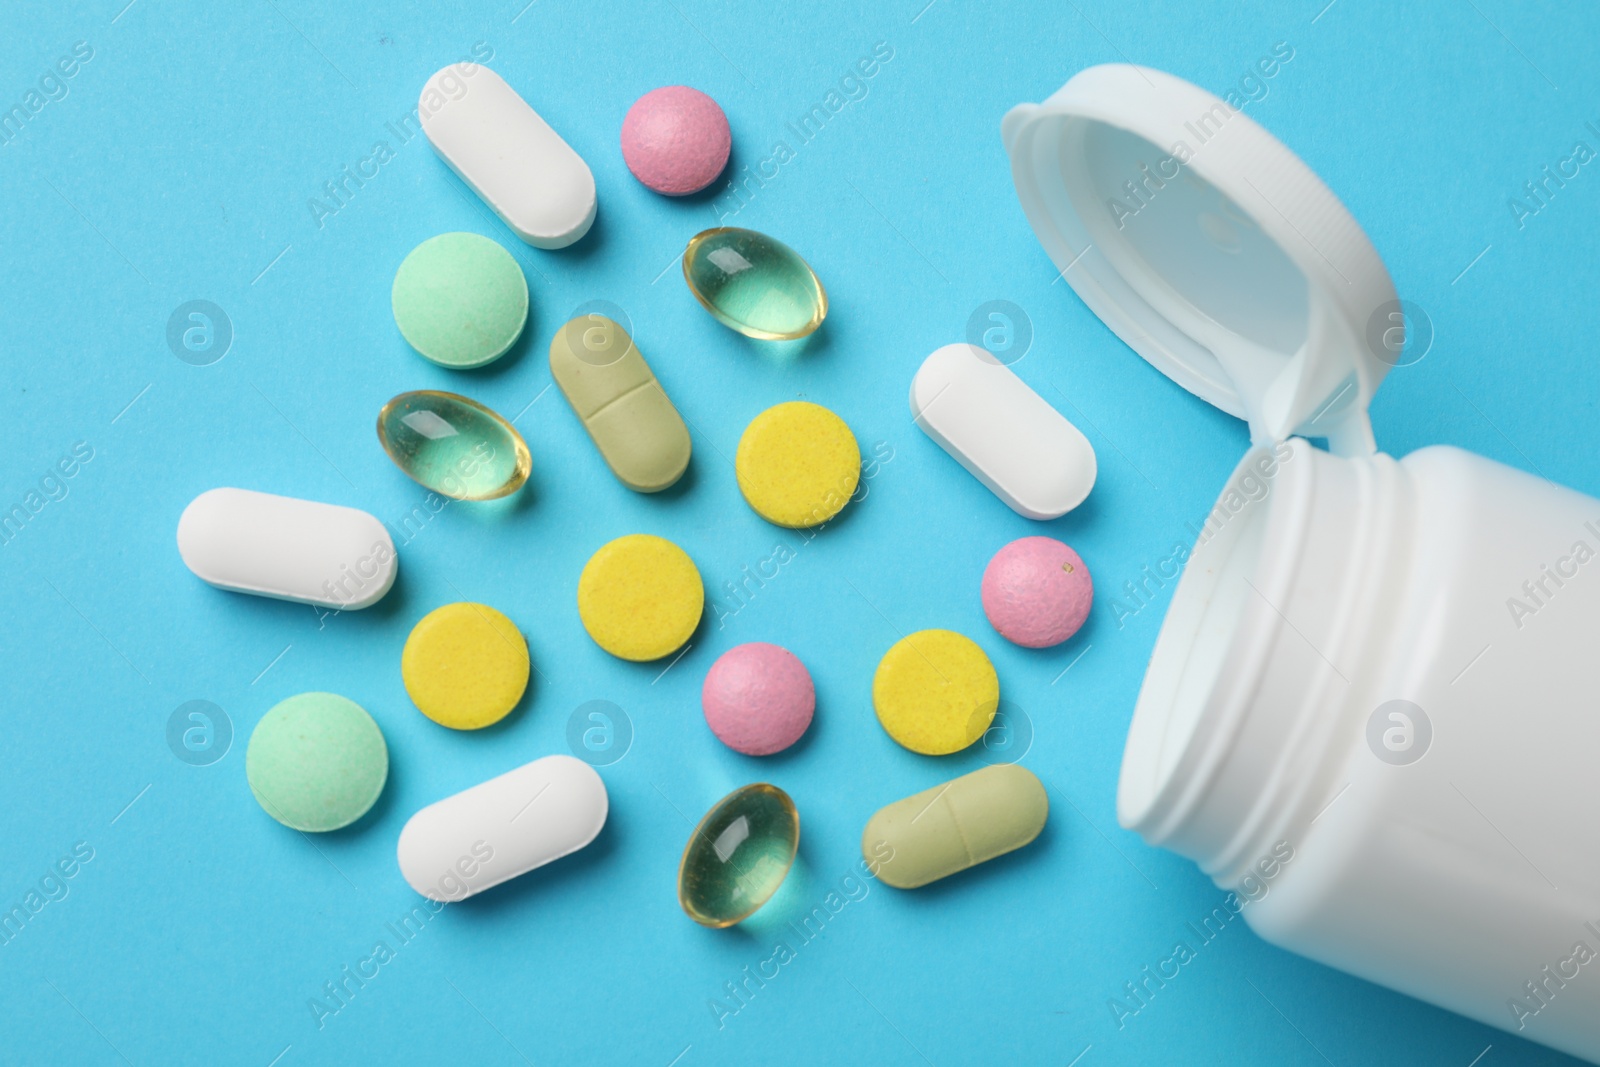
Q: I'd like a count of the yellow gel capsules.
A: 3